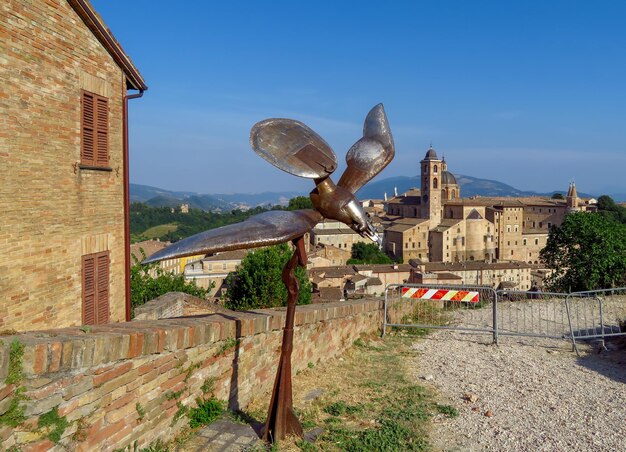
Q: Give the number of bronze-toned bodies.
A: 1